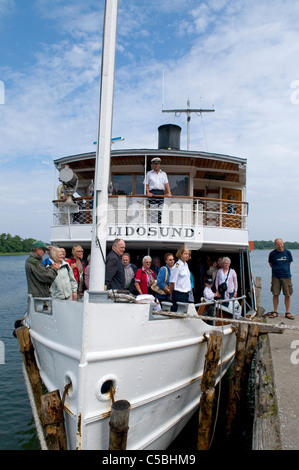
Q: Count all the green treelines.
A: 2